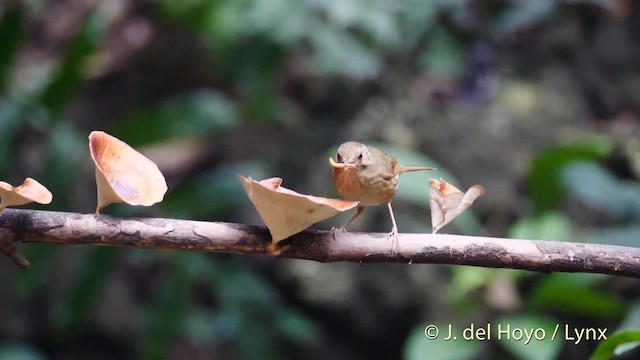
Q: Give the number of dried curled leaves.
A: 4